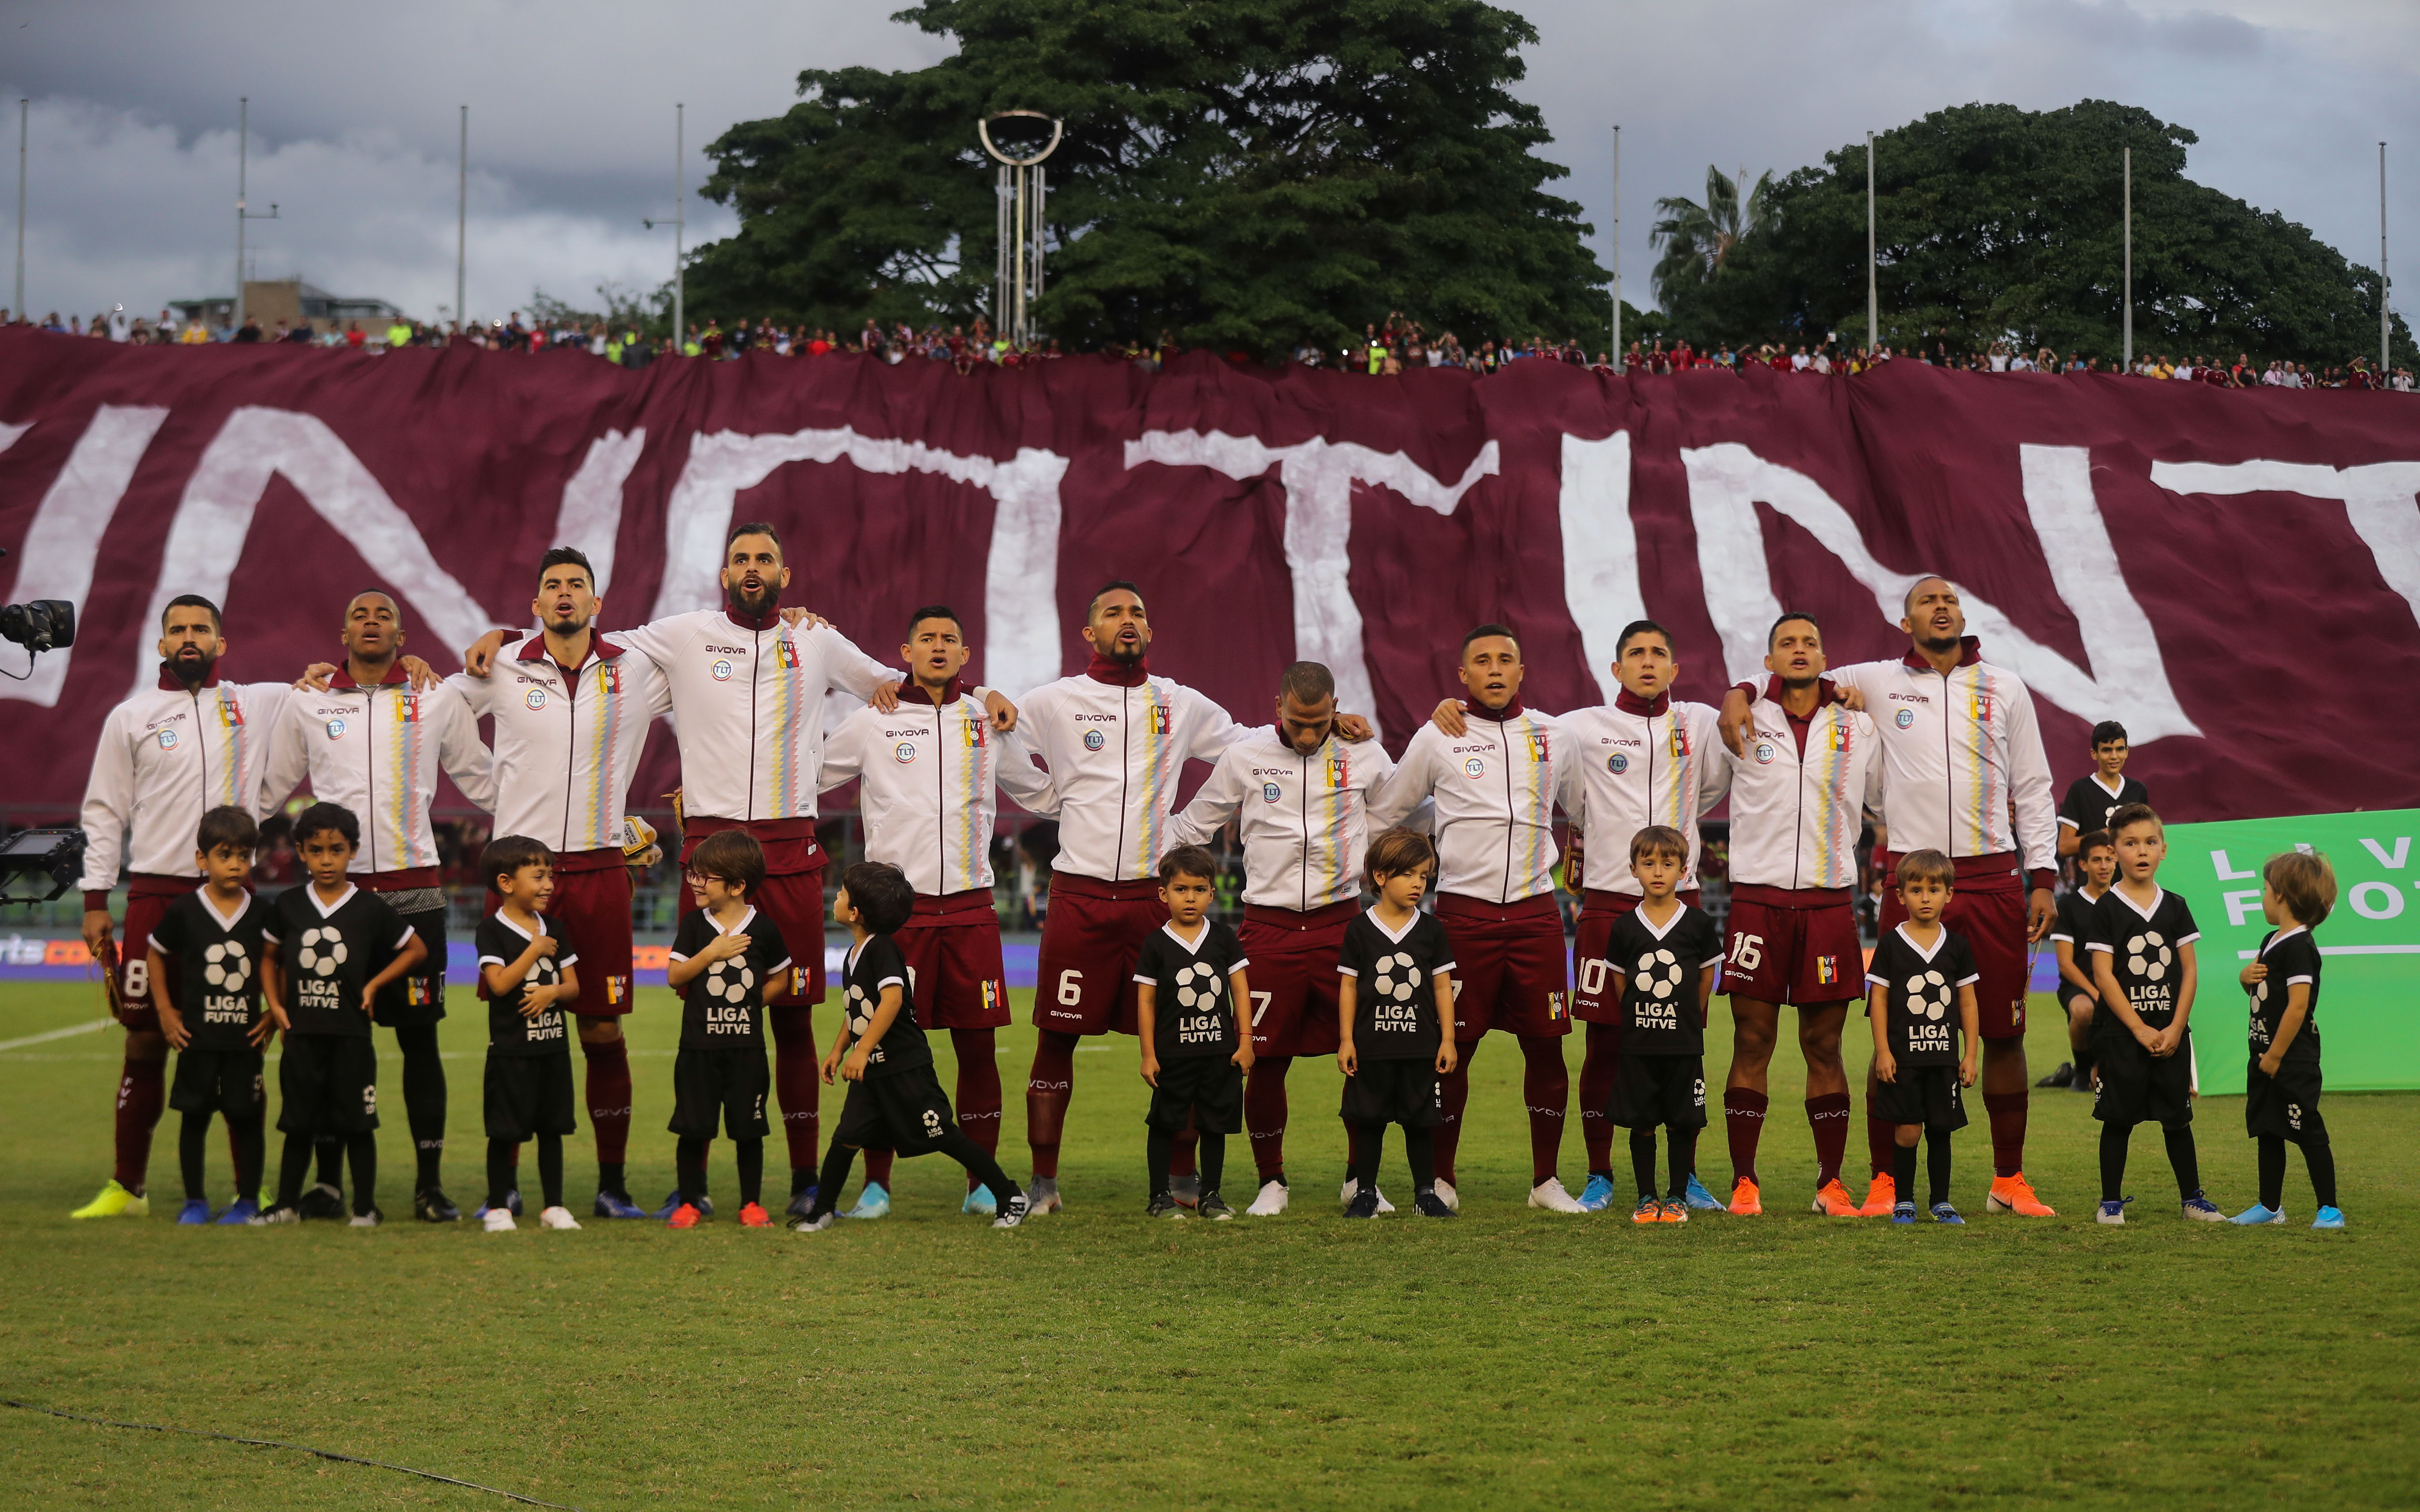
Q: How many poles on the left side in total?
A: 4